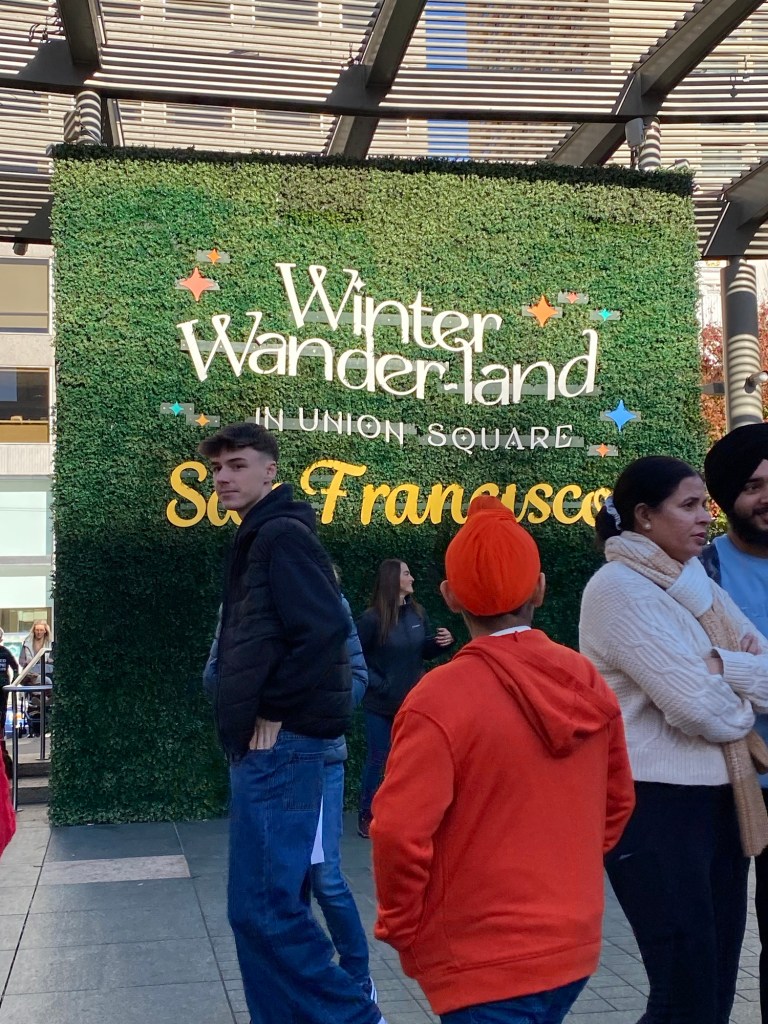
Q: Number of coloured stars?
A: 9